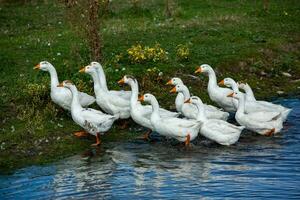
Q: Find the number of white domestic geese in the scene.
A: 13